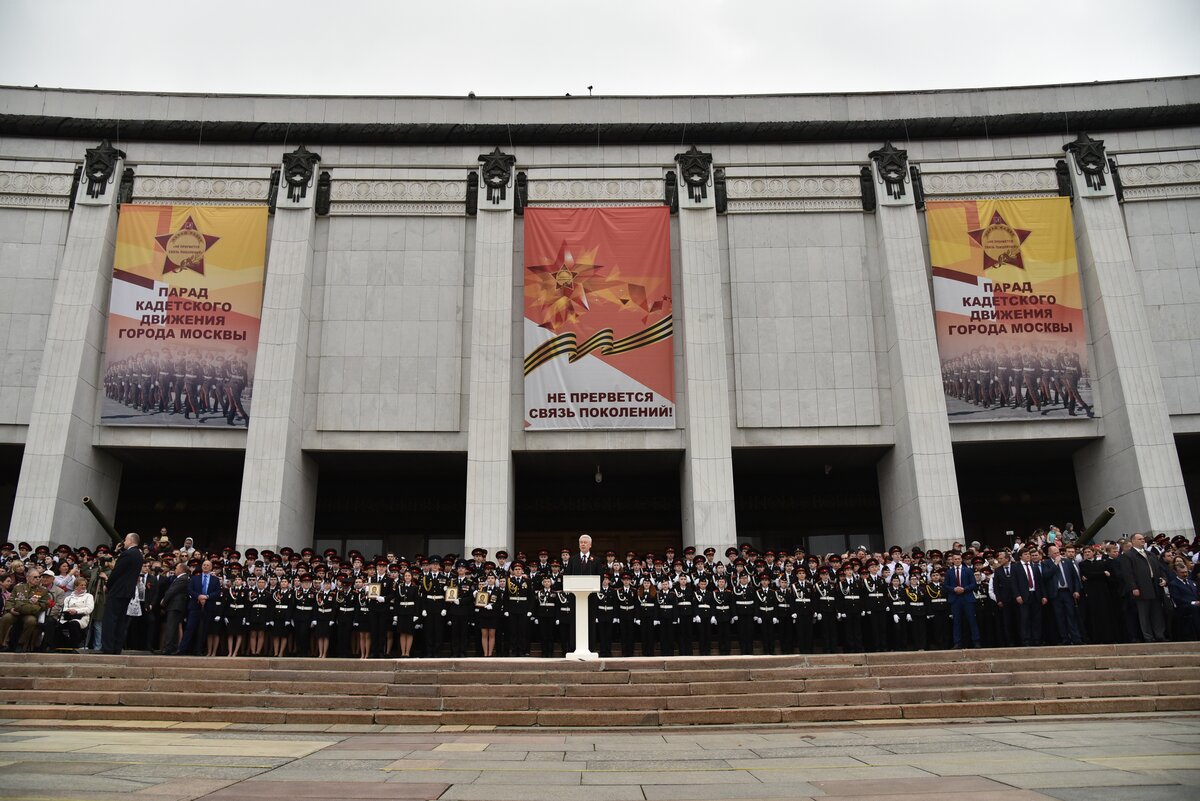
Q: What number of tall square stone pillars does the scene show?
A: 6